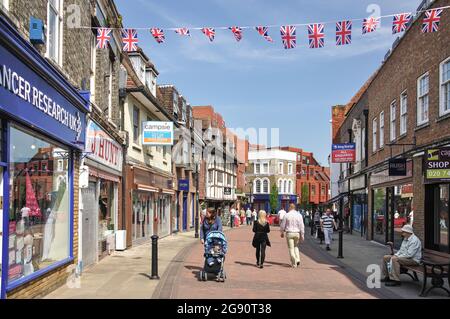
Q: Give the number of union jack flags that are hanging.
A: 13